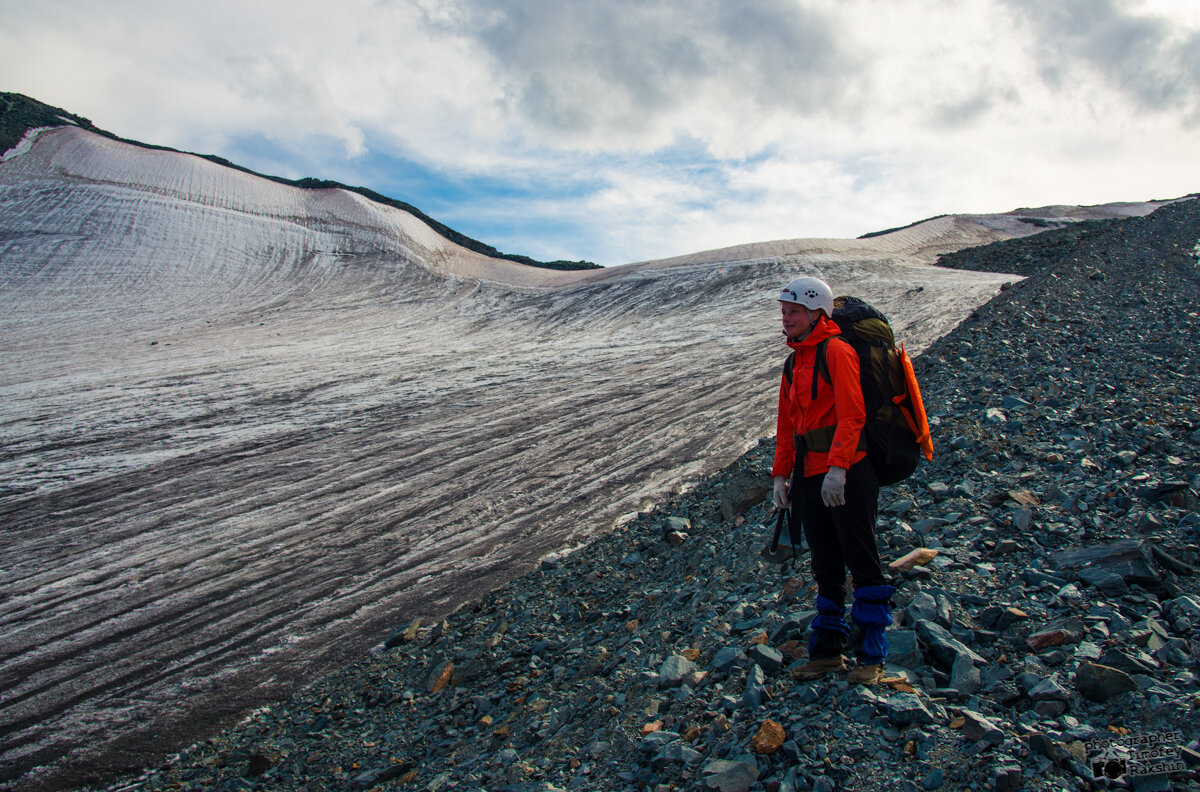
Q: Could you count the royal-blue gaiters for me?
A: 2